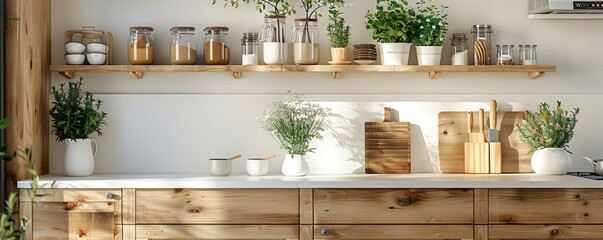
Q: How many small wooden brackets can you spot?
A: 6